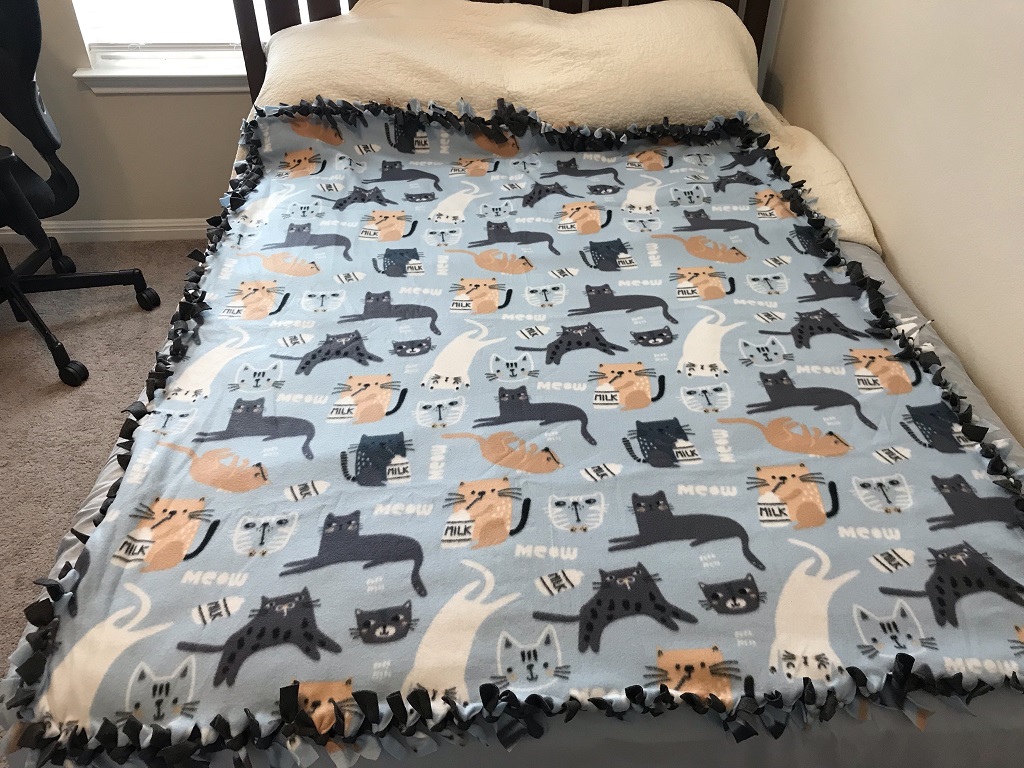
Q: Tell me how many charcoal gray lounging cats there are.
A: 15